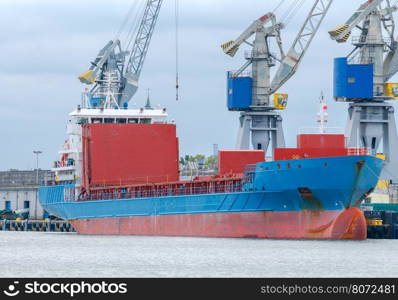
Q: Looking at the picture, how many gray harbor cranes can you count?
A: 3